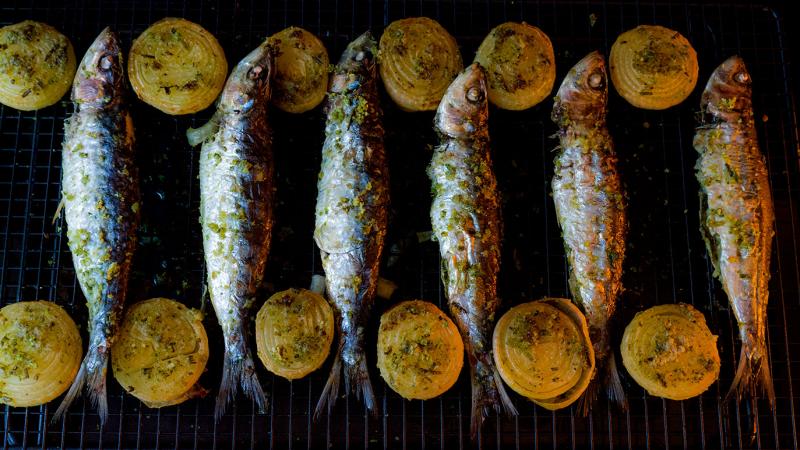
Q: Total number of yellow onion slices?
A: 12